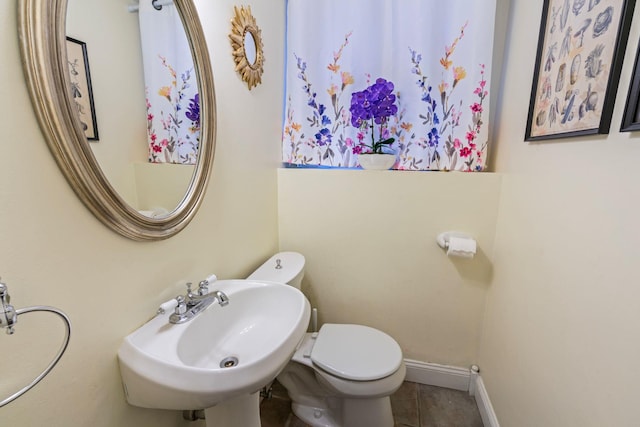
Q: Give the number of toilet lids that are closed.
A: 1